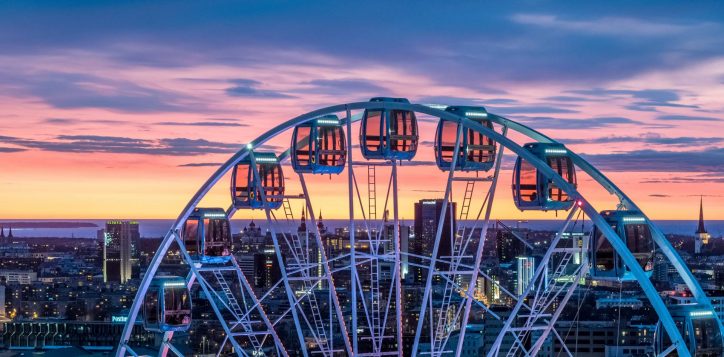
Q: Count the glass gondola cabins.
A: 9